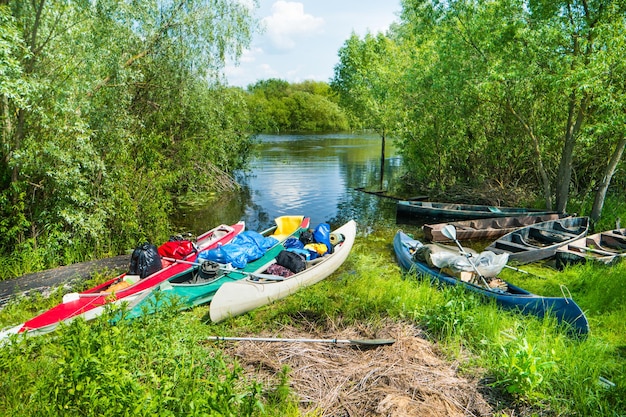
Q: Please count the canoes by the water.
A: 8